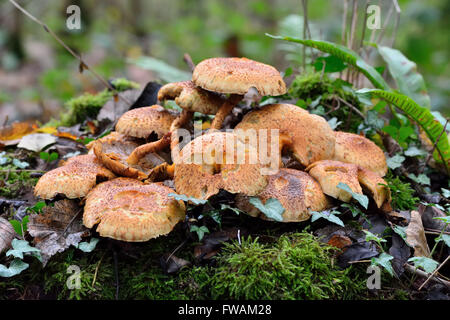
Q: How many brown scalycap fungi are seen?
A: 11